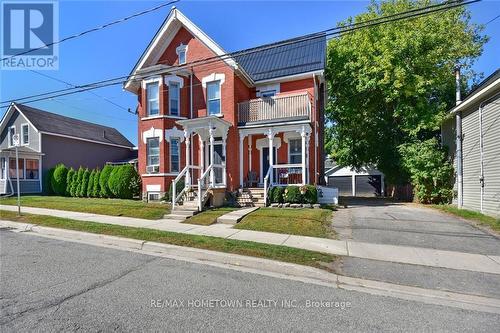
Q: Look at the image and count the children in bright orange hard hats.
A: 0